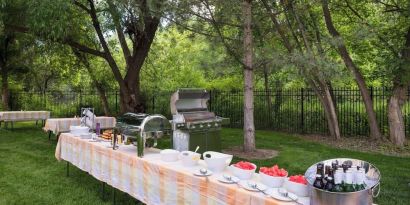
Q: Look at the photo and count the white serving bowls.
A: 6